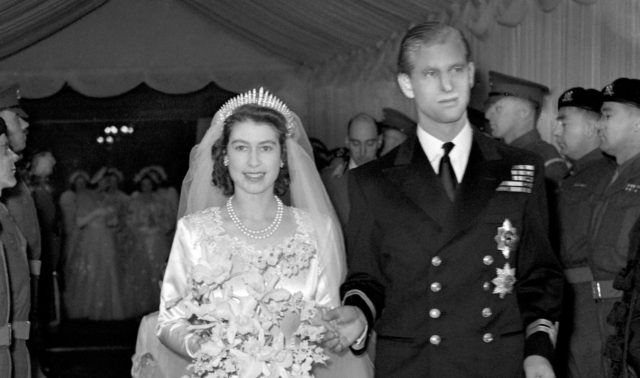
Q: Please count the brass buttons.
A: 8